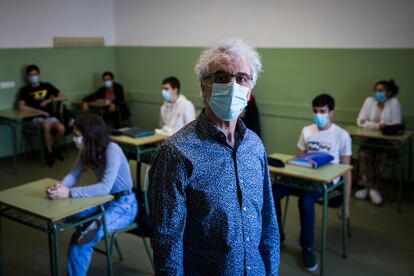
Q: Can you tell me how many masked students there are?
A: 6